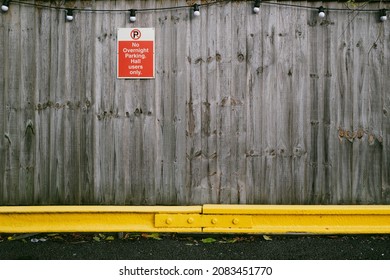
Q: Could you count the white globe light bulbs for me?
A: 7